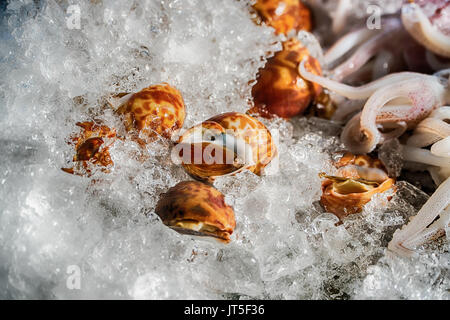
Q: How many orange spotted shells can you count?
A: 7